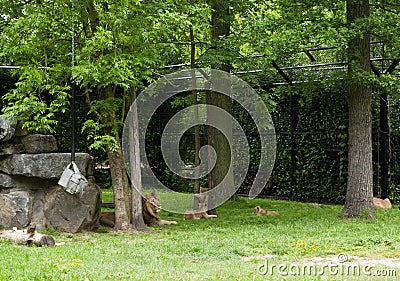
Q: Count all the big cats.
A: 4